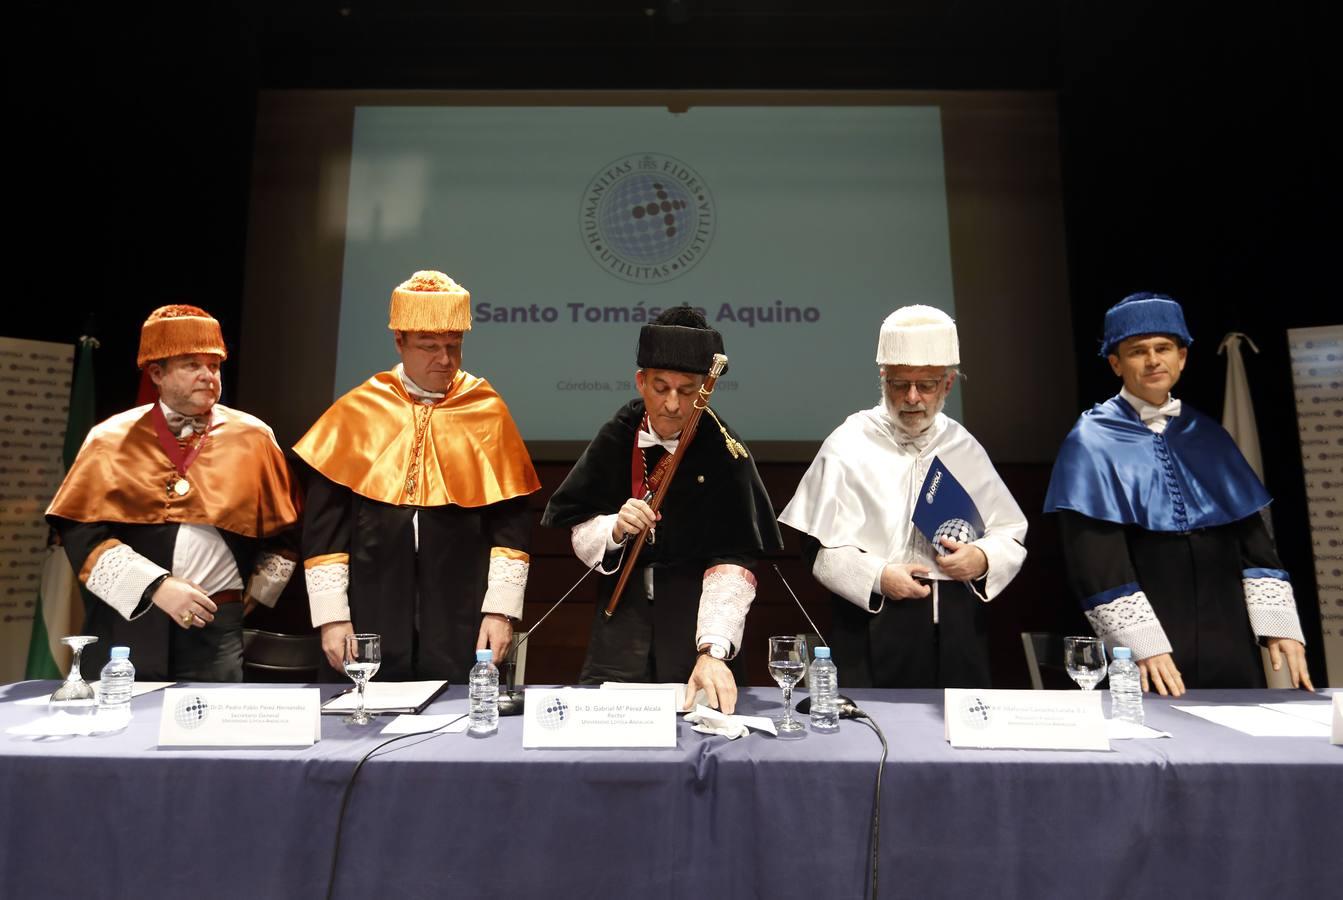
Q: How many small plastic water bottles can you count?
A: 4